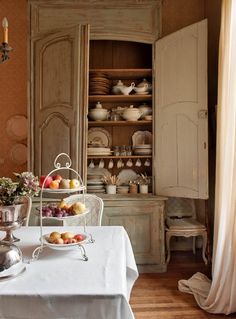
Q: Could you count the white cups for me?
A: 7